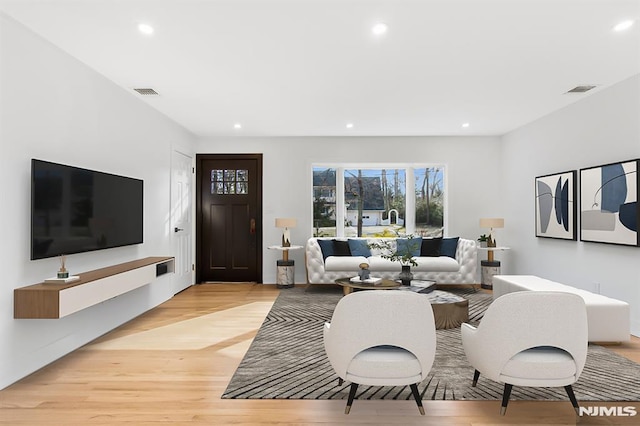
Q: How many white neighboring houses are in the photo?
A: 1